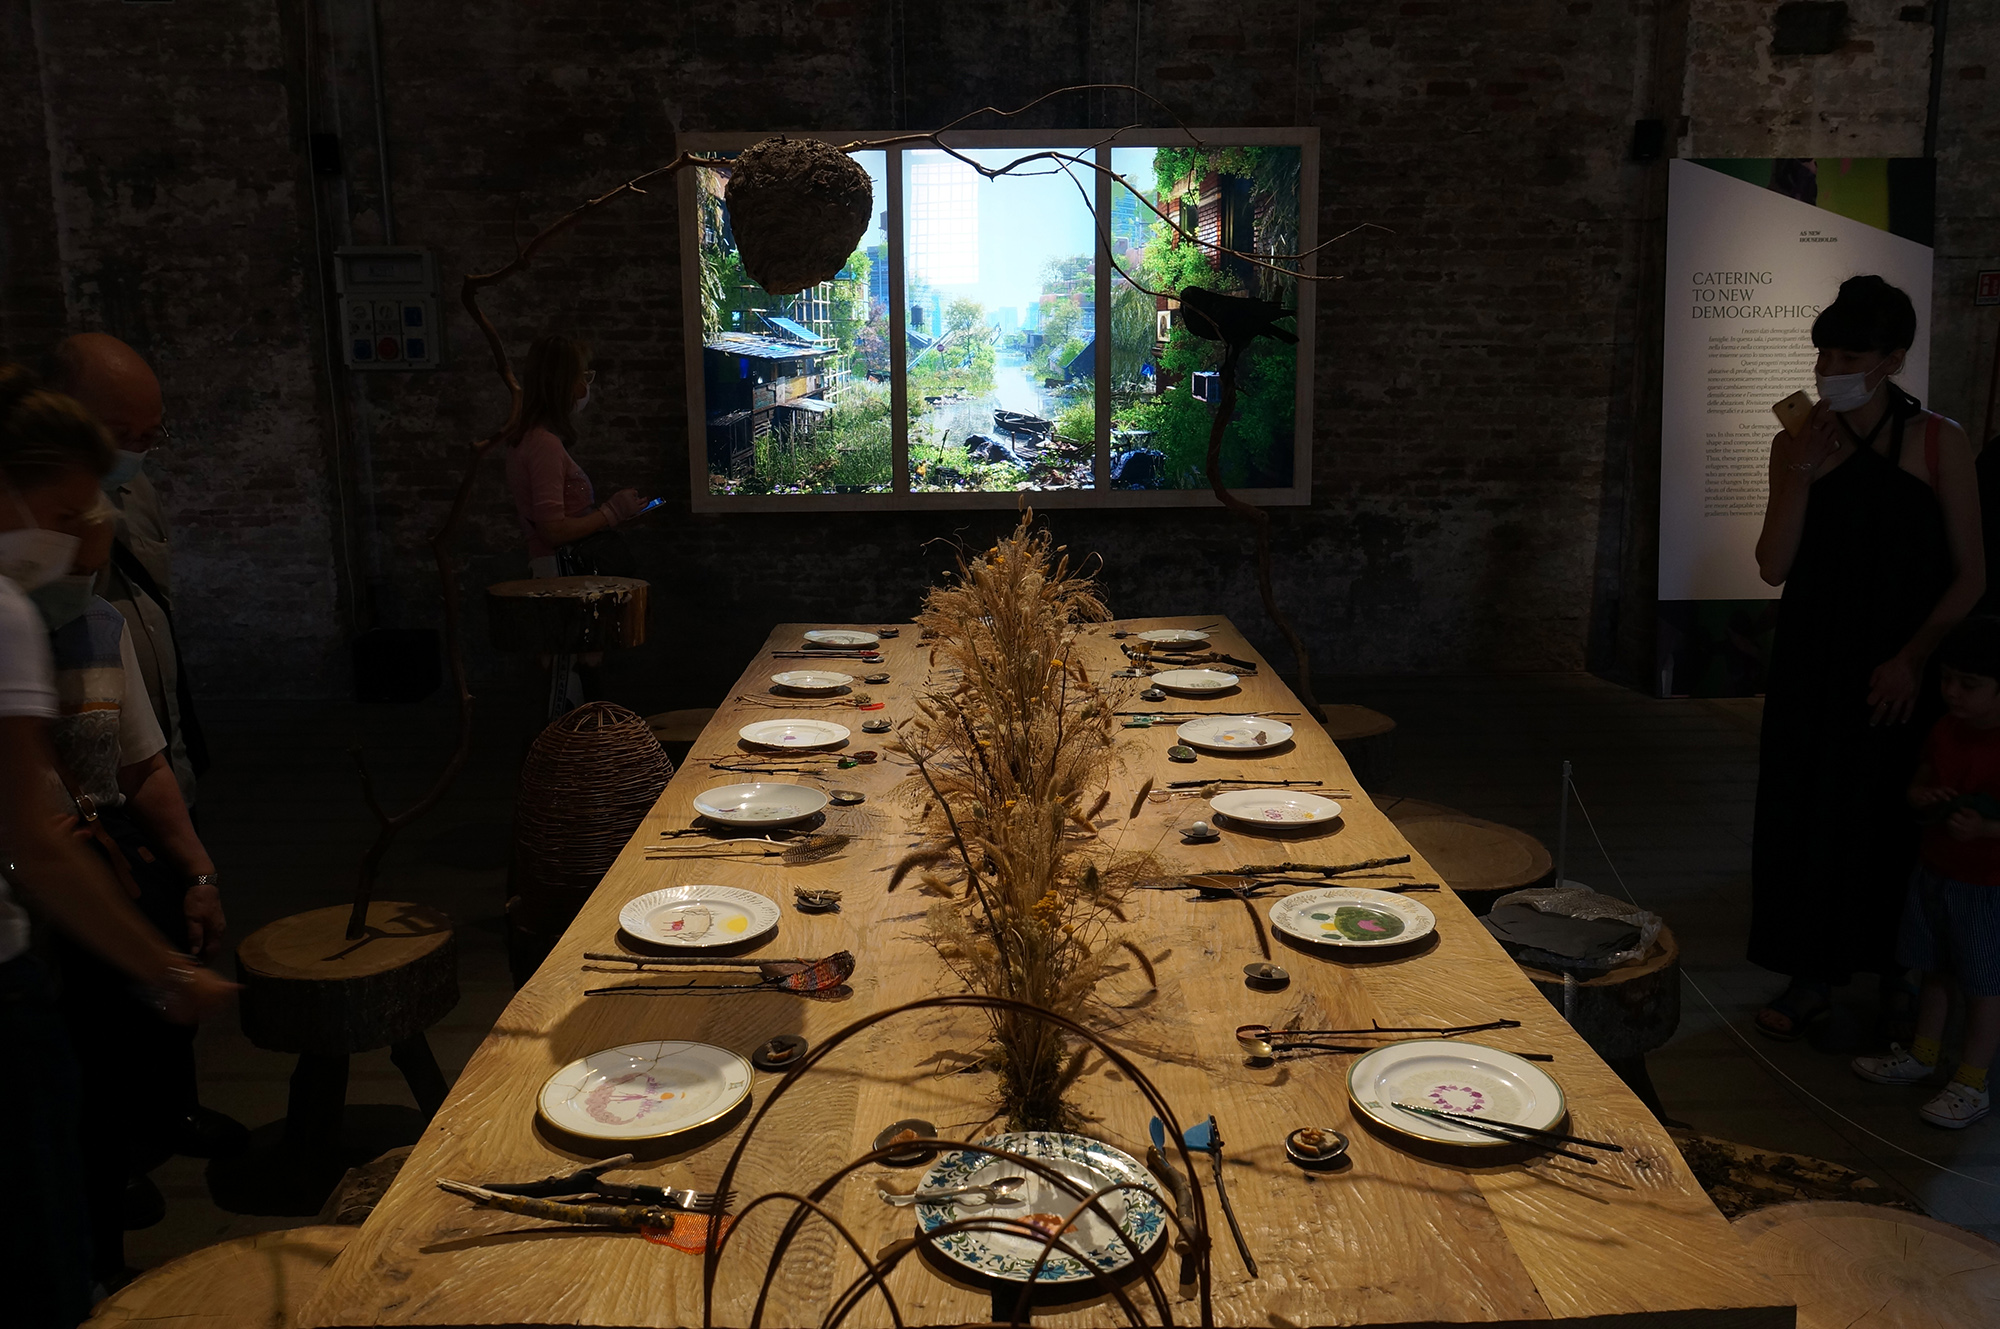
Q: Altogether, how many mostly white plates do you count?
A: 13